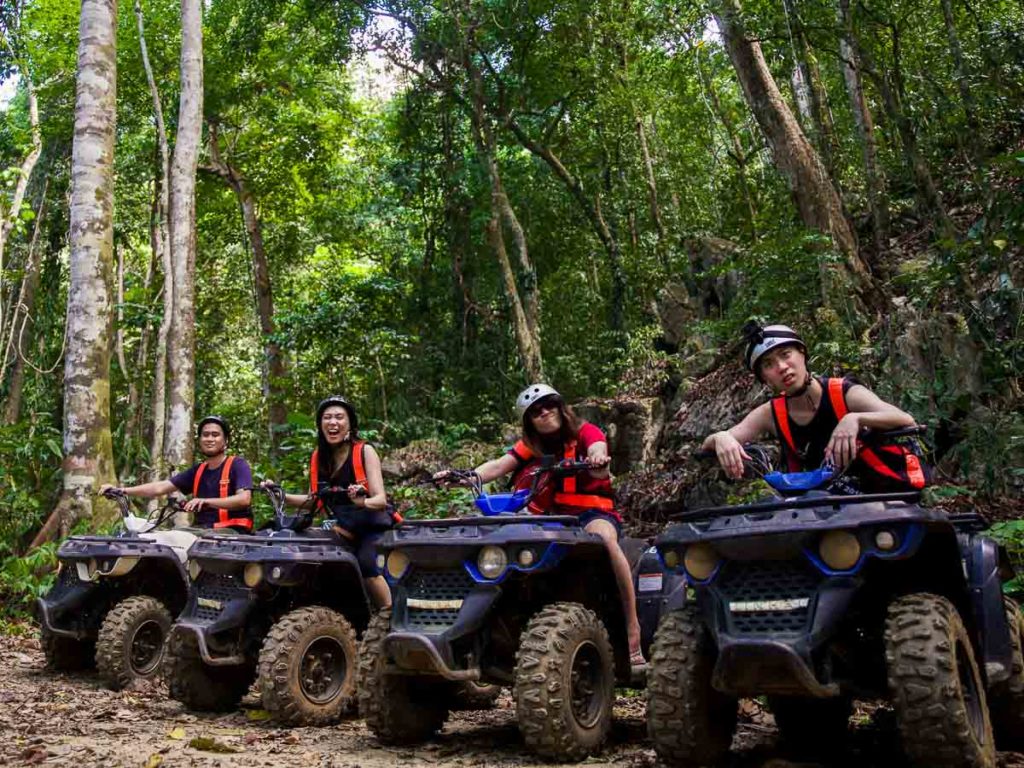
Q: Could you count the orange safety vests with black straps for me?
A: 4